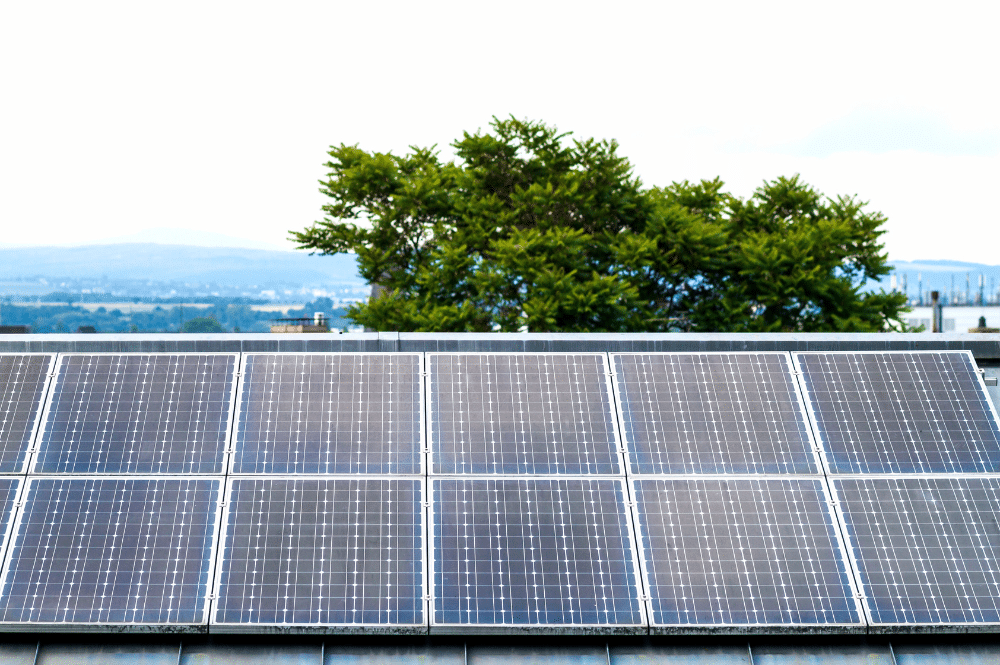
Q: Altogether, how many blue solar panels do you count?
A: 12